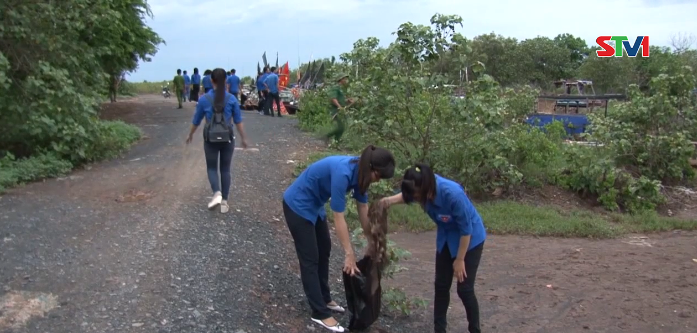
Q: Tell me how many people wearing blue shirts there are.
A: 11